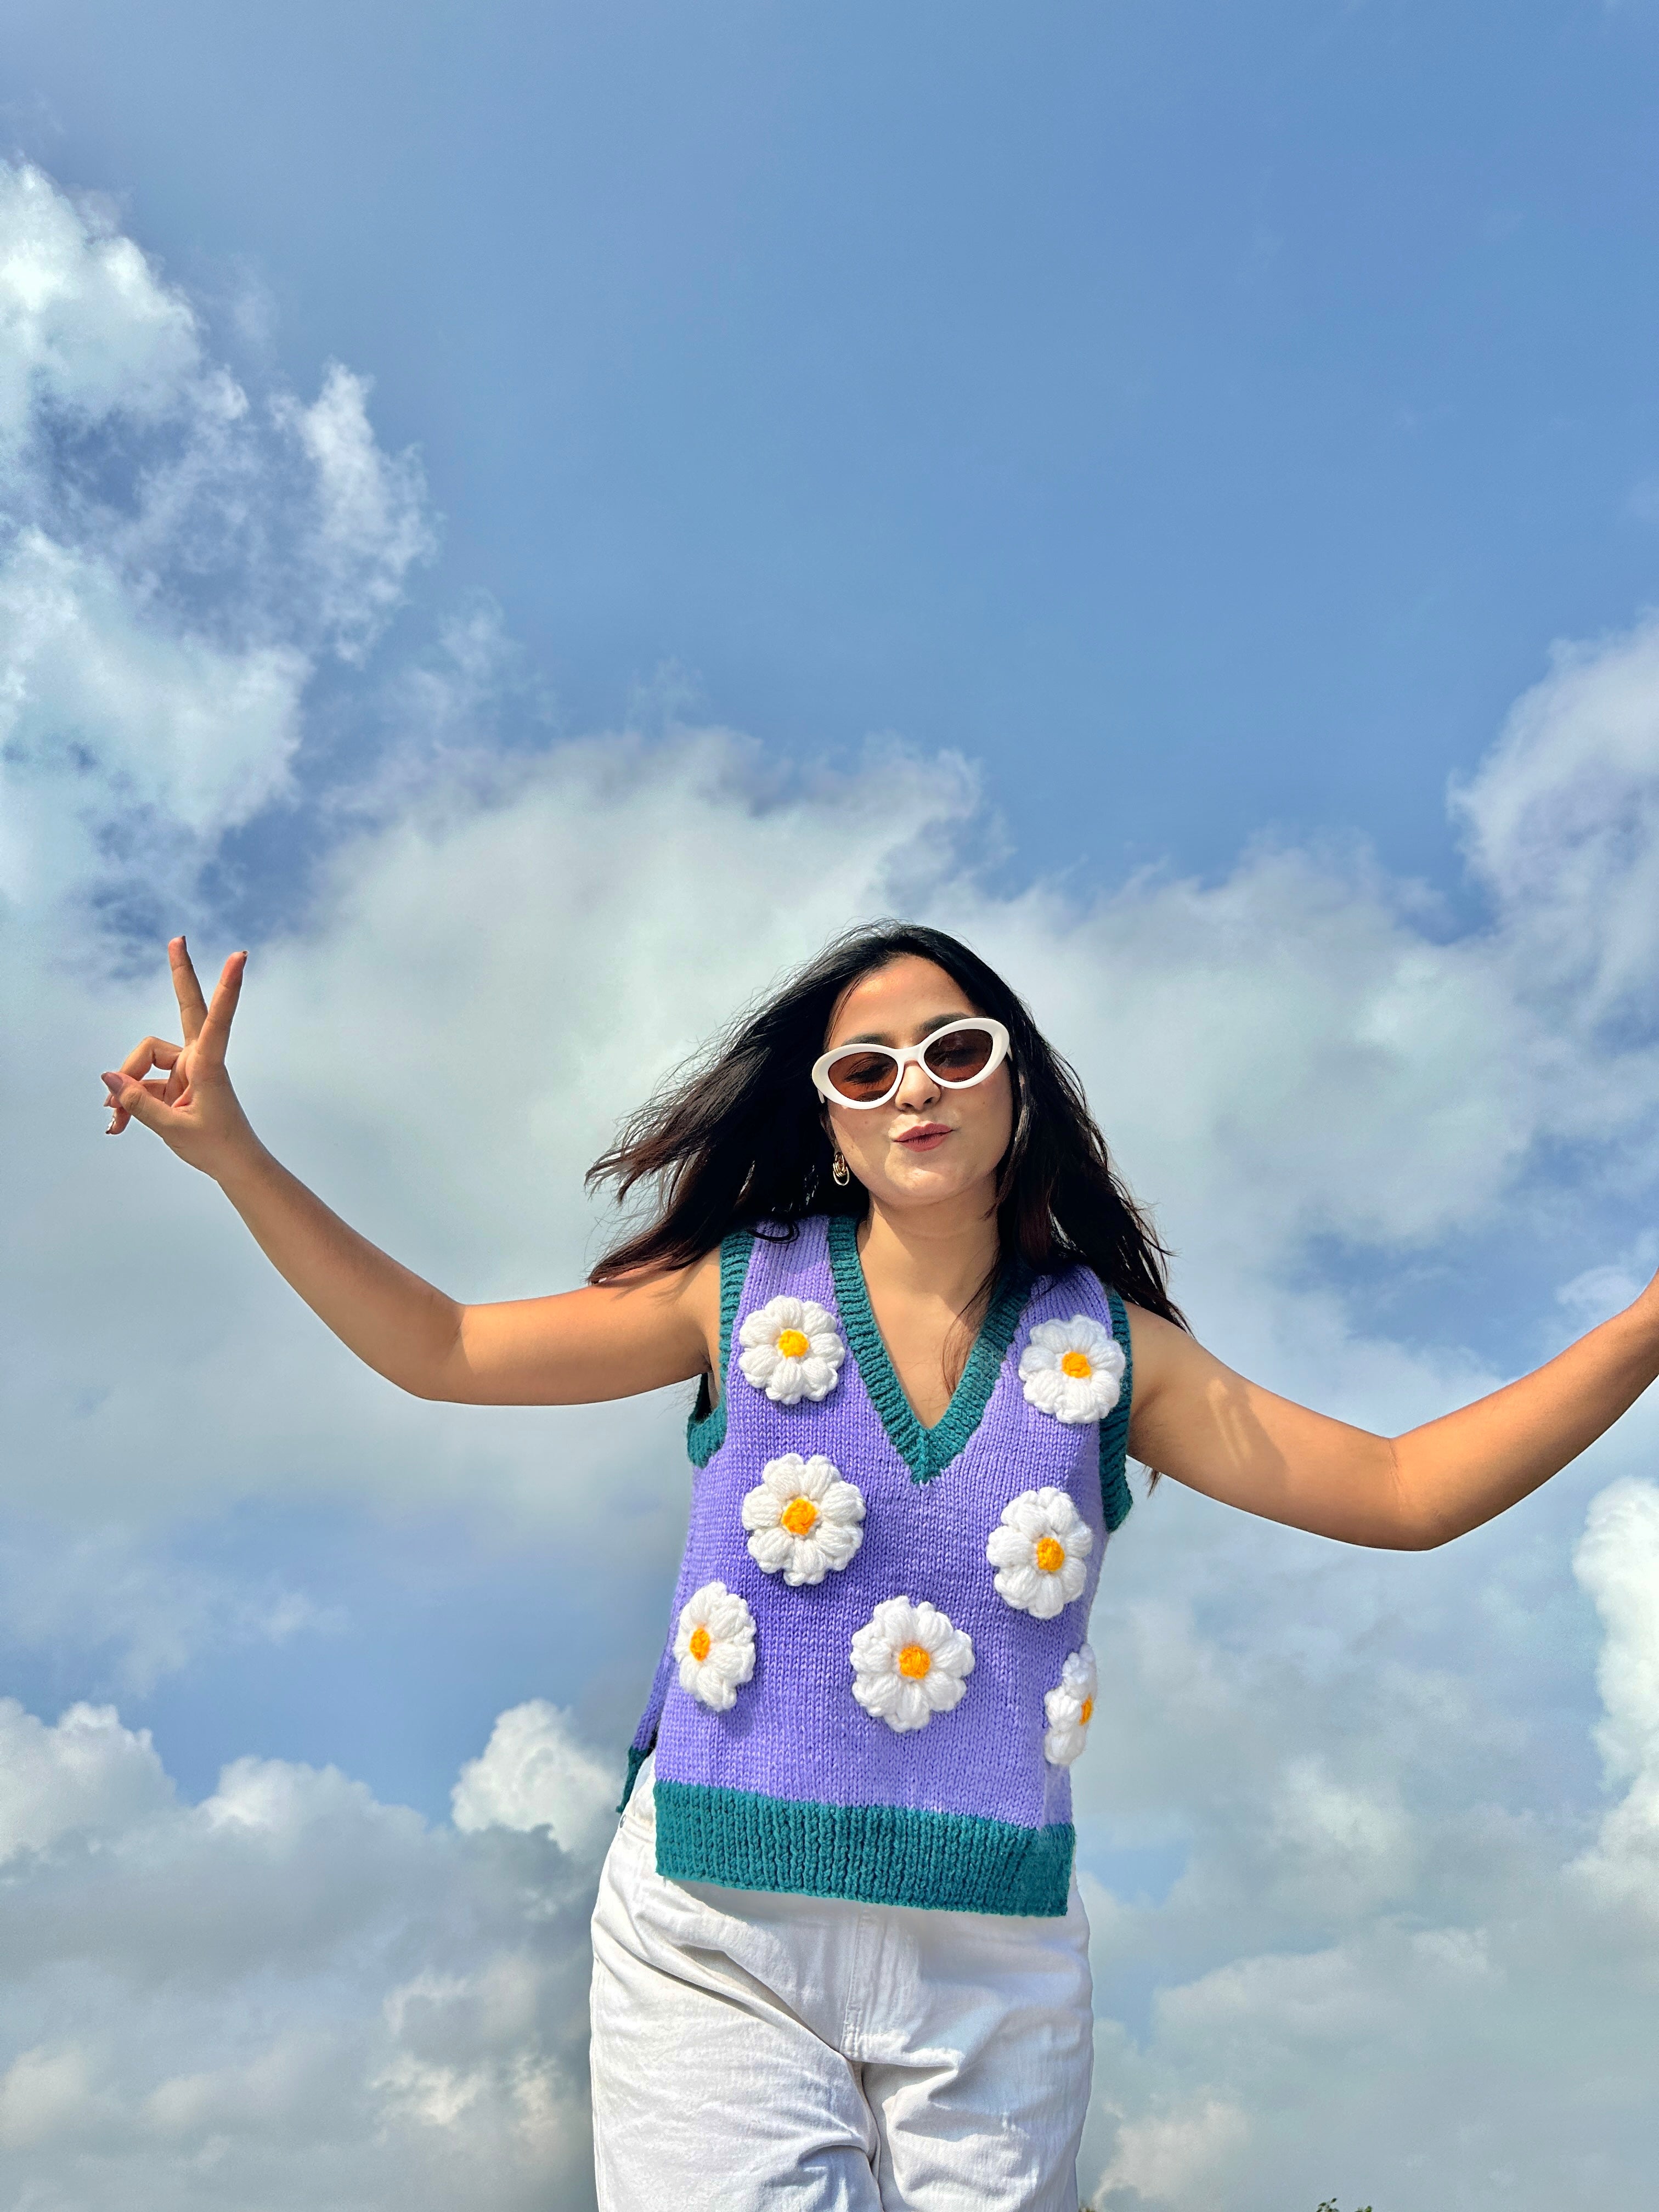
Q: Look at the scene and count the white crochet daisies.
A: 7